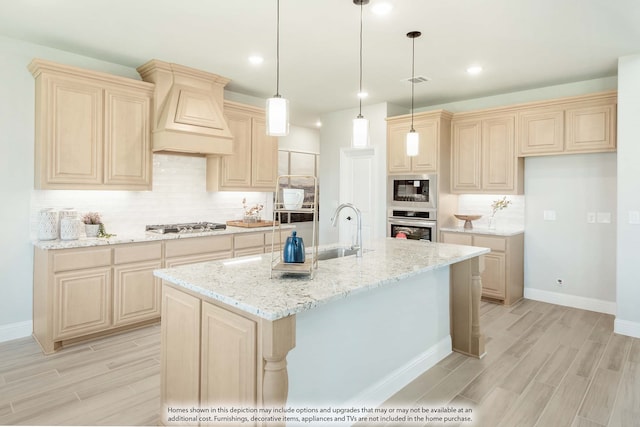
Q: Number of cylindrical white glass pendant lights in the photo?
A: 3